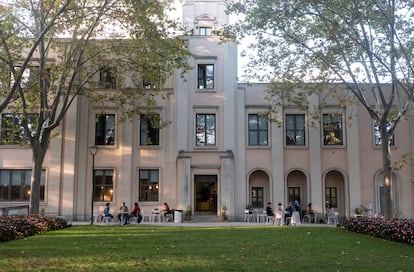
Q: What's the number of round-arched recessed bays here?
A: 4